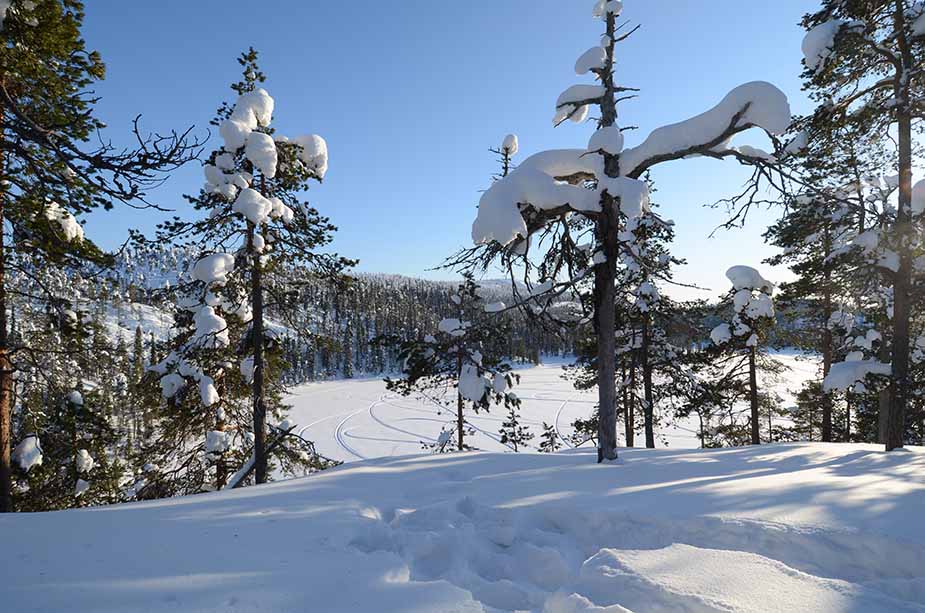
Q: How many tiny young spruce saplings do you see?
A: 2